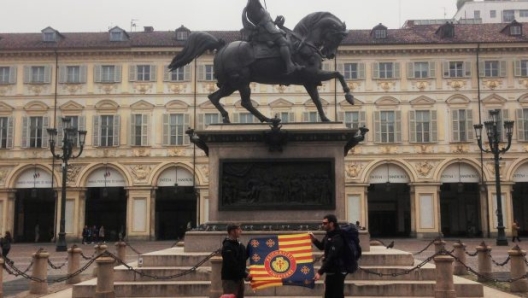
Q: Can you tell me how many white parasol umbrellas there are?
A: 0